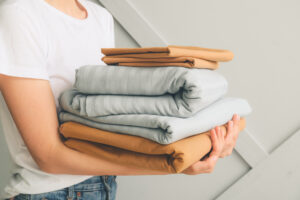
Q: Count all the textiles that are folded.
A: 5